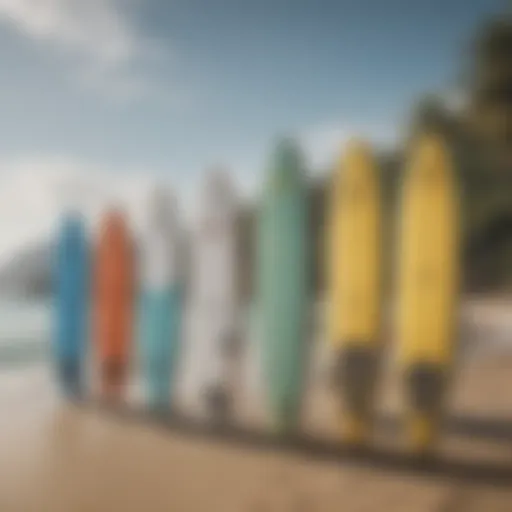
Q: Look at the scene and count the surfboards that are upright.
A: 7